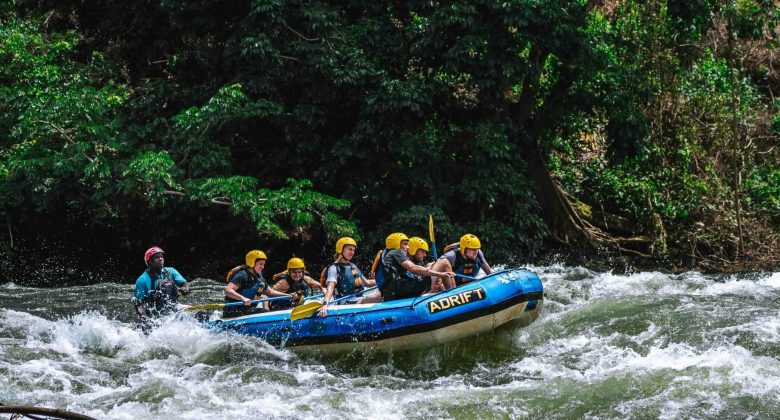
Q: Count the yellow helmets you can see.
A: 6